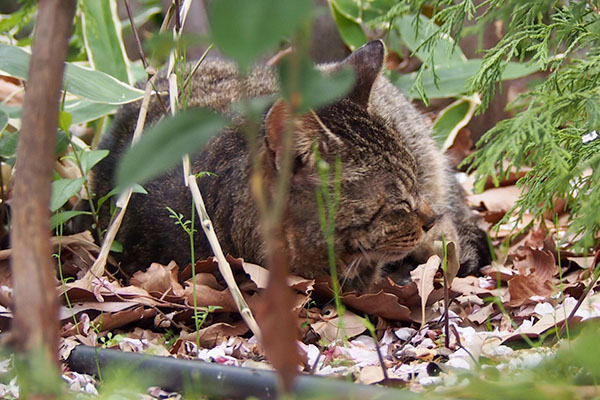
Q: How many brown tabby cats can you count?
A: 1